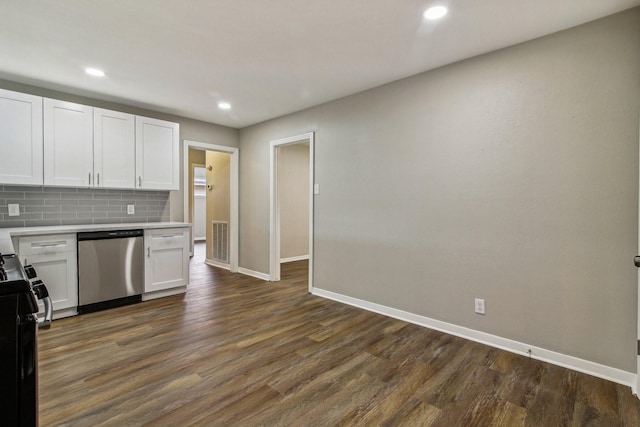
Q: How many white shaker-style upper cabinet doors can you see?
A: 4